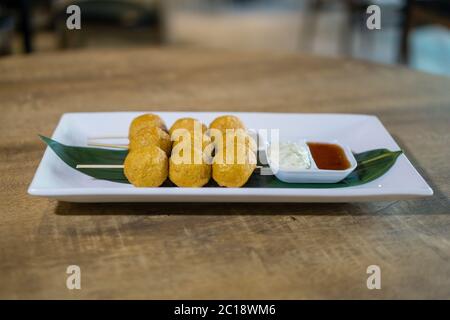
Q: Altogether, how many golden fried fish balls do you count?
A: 9